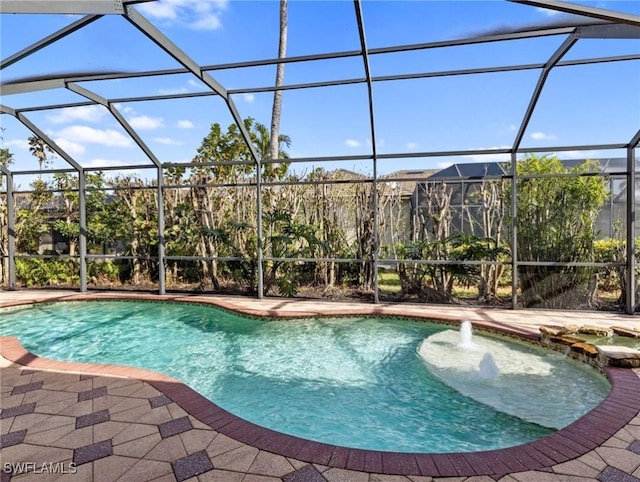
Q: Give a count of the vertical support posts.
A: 7